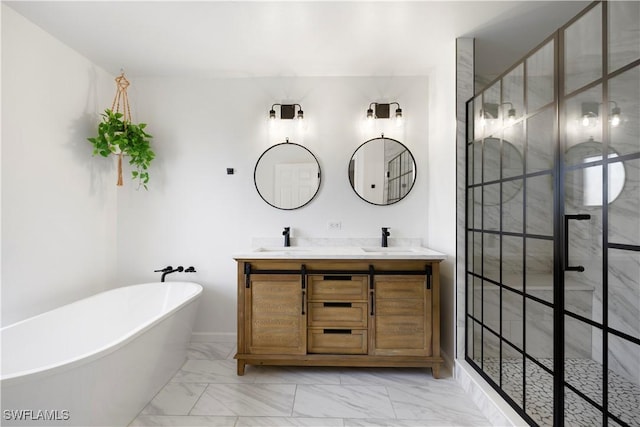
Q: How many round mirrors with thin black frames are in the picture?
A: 2